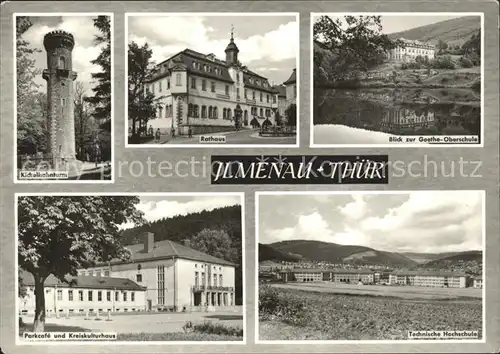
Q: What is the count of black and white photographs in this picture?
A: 5